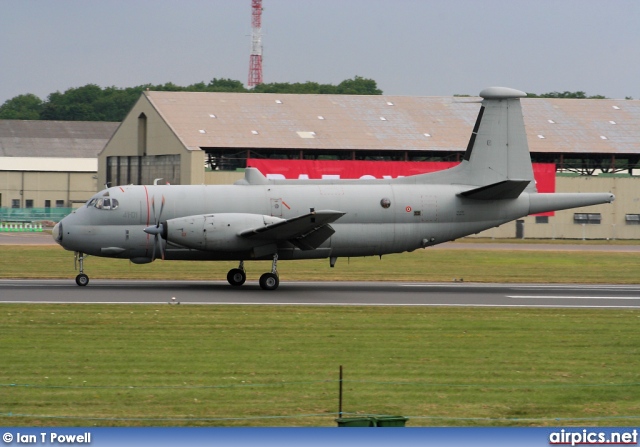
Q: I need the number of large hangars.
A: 2